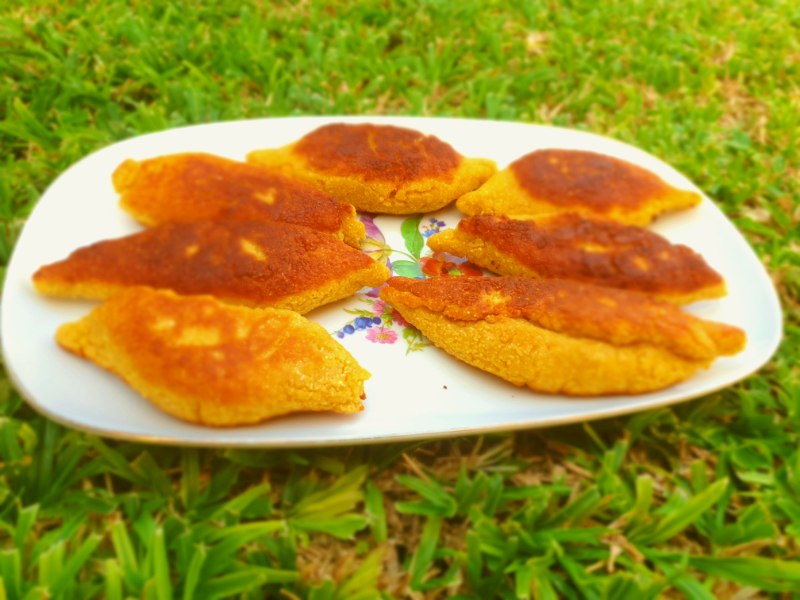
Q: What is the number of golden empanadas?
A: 7